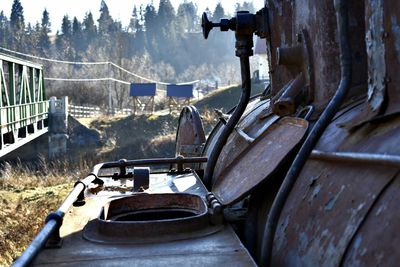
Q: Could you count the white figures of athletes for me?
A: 0